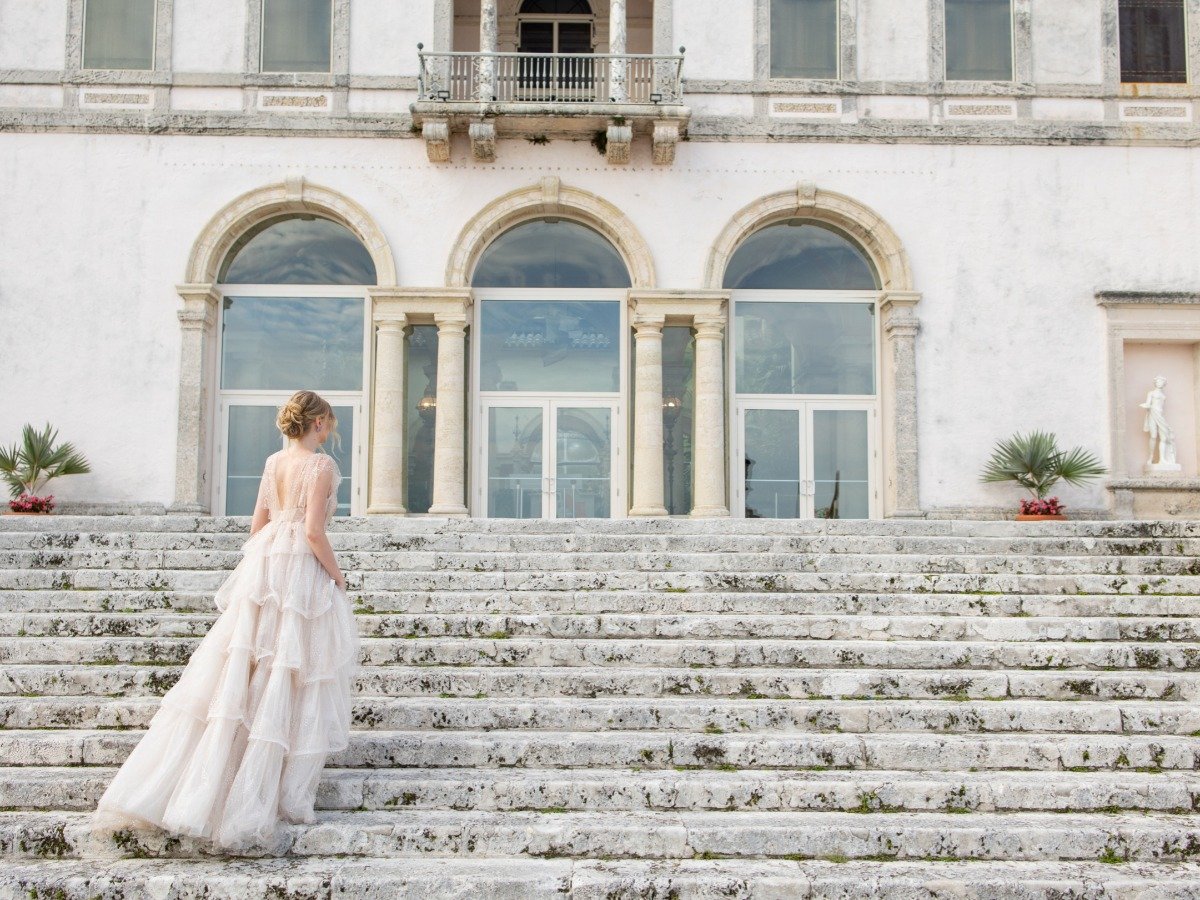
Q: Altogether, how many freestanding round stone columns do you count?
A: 6